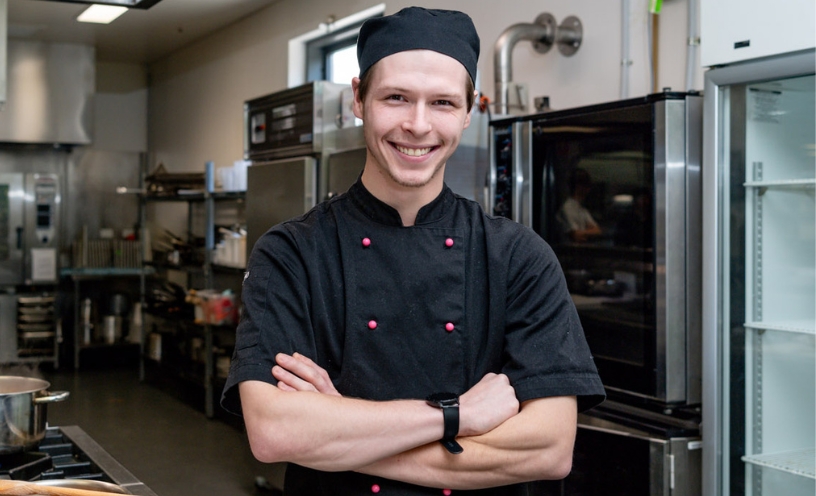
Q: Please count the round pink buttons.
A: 6